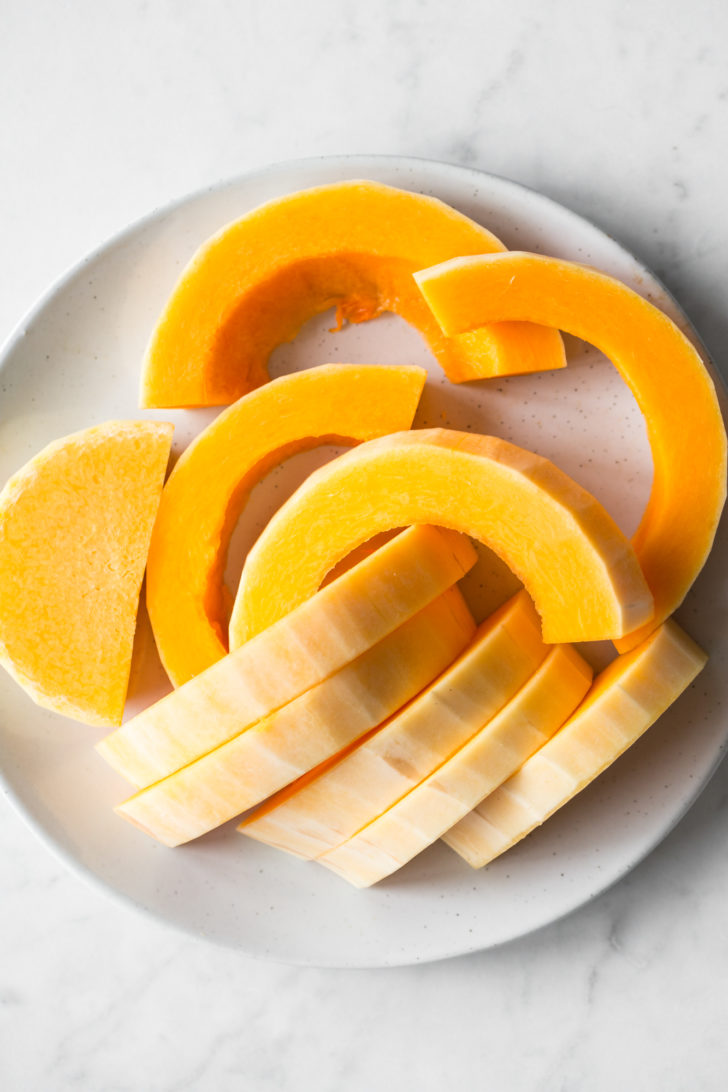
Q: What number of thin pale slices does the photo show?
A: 5